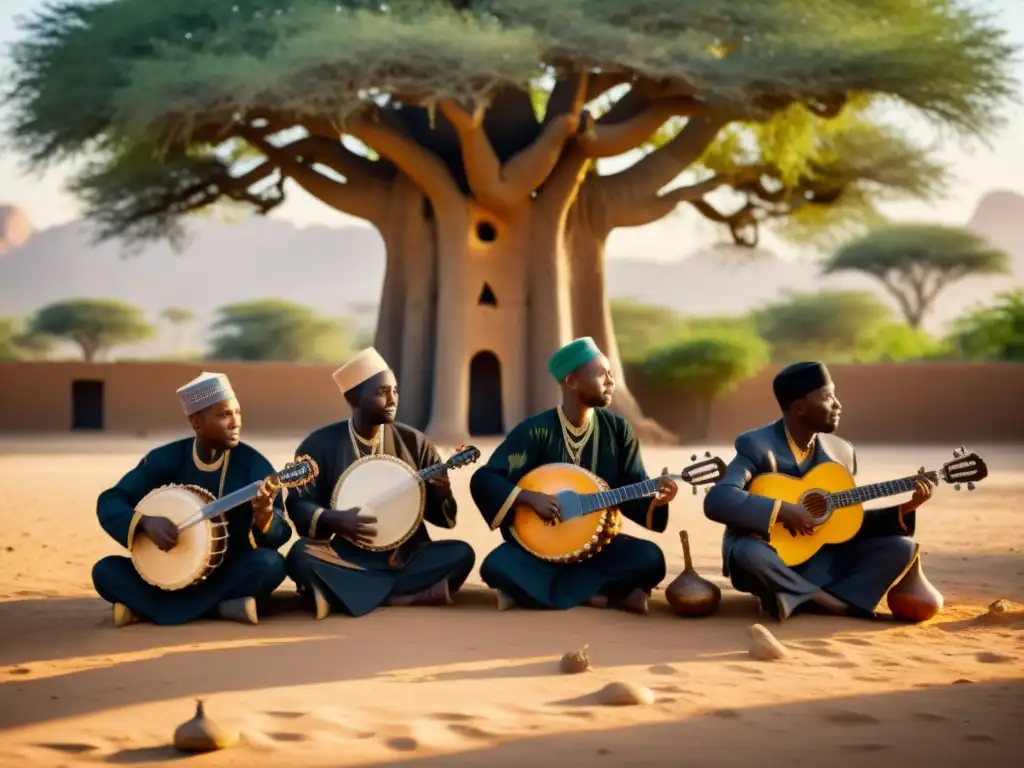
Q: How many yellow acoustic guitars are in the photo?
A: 1